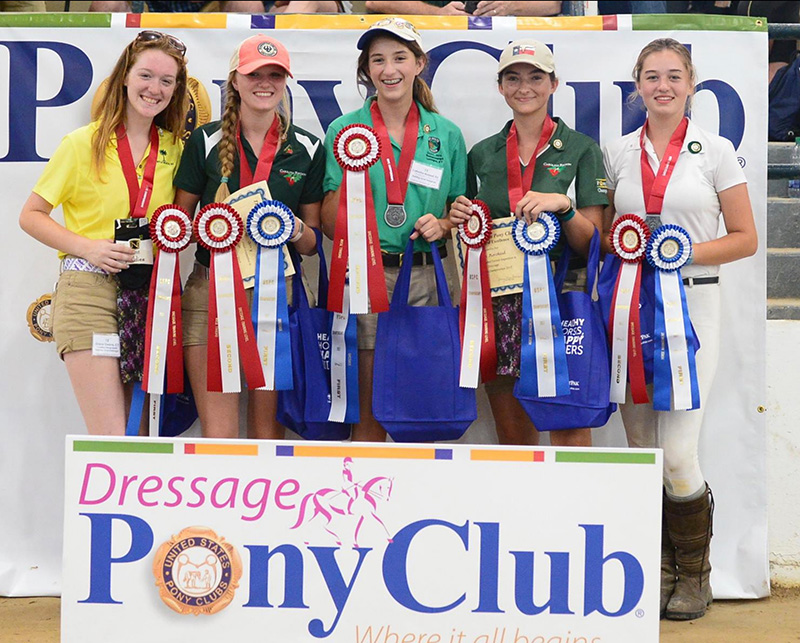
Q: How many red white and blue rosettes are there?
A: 8